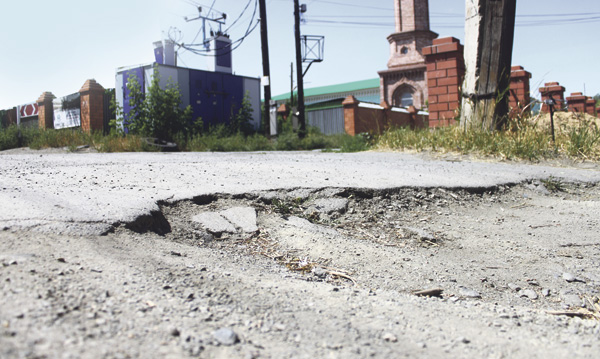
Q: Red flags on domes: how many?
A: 0